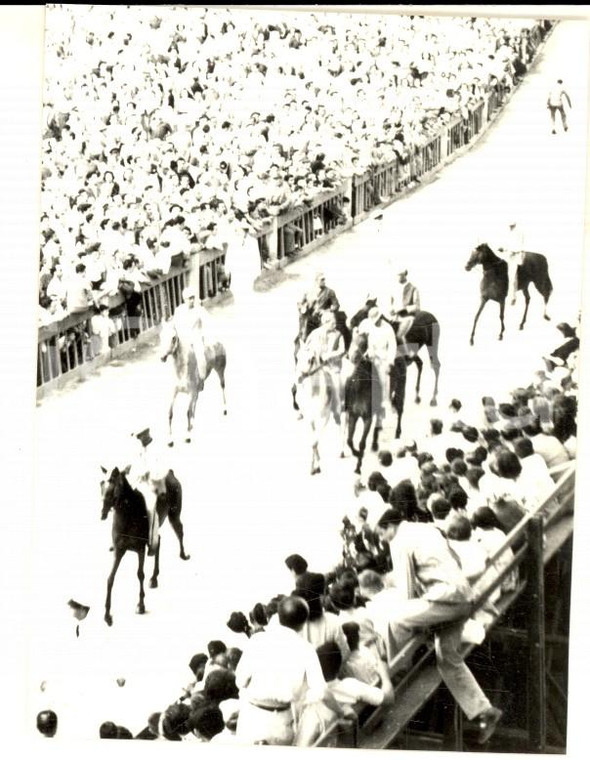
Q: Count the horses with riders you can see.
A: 7